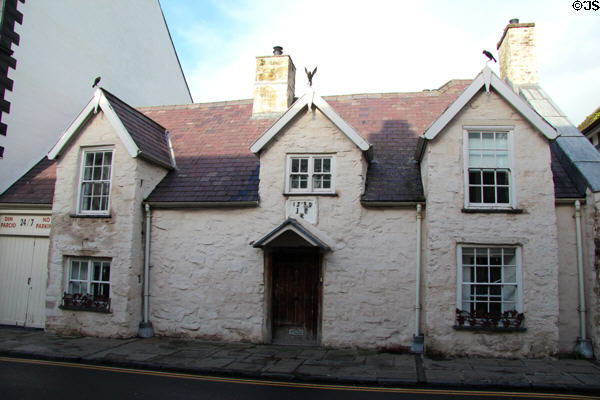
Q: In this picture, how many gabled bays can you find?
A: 3